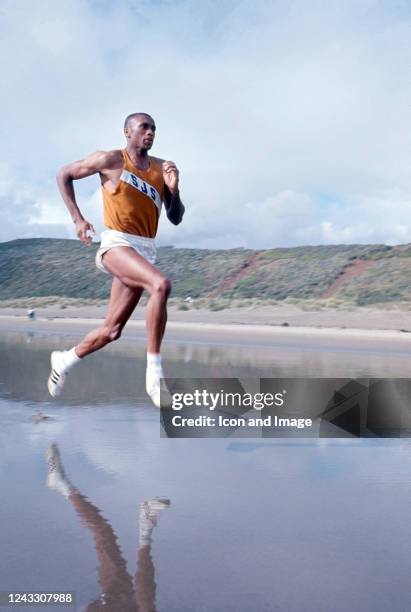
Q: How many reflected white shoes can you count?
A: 2